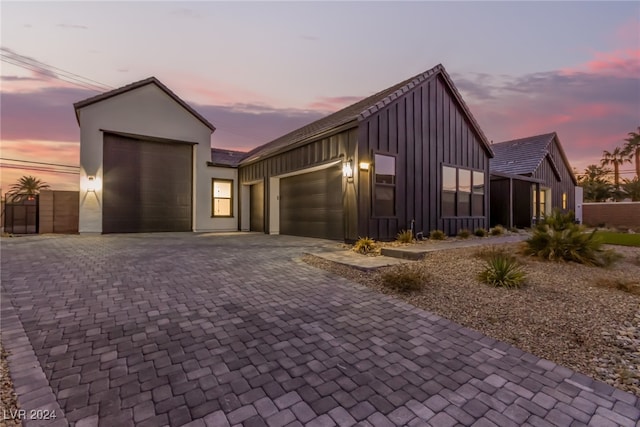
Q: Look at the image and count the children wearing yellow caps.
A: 0